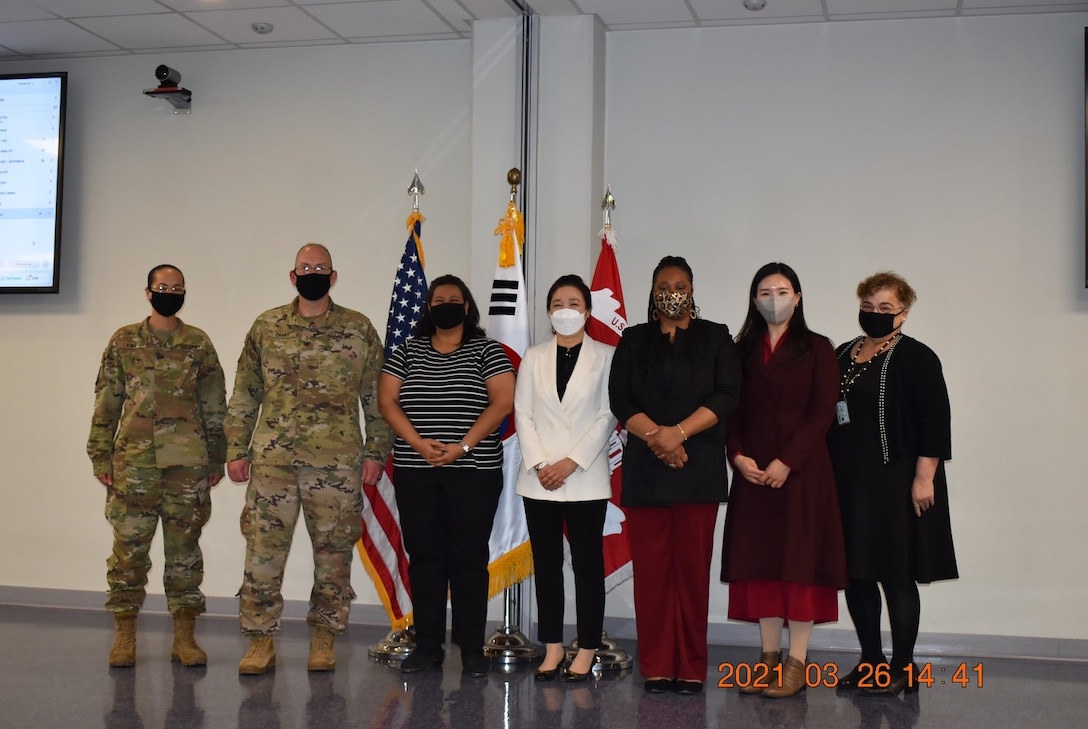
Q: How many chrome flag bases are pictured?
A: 3